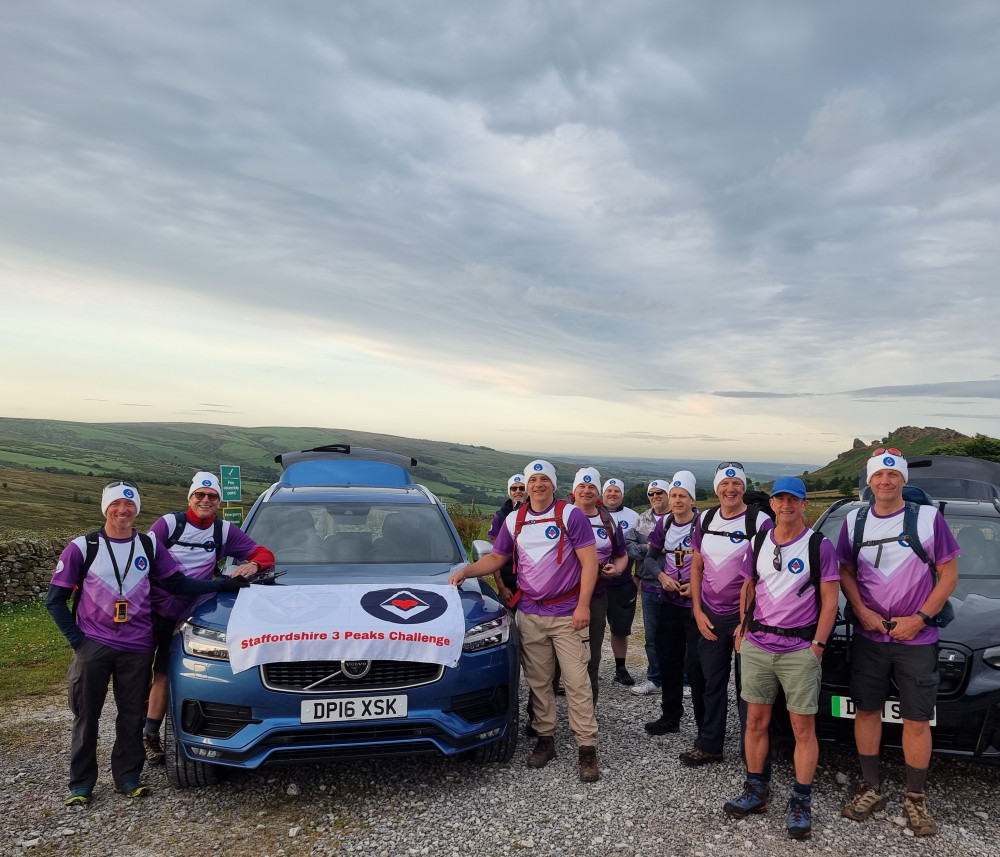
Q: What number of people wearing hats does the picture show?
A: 11